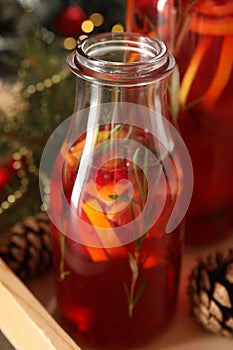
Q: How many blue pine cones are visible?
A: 0